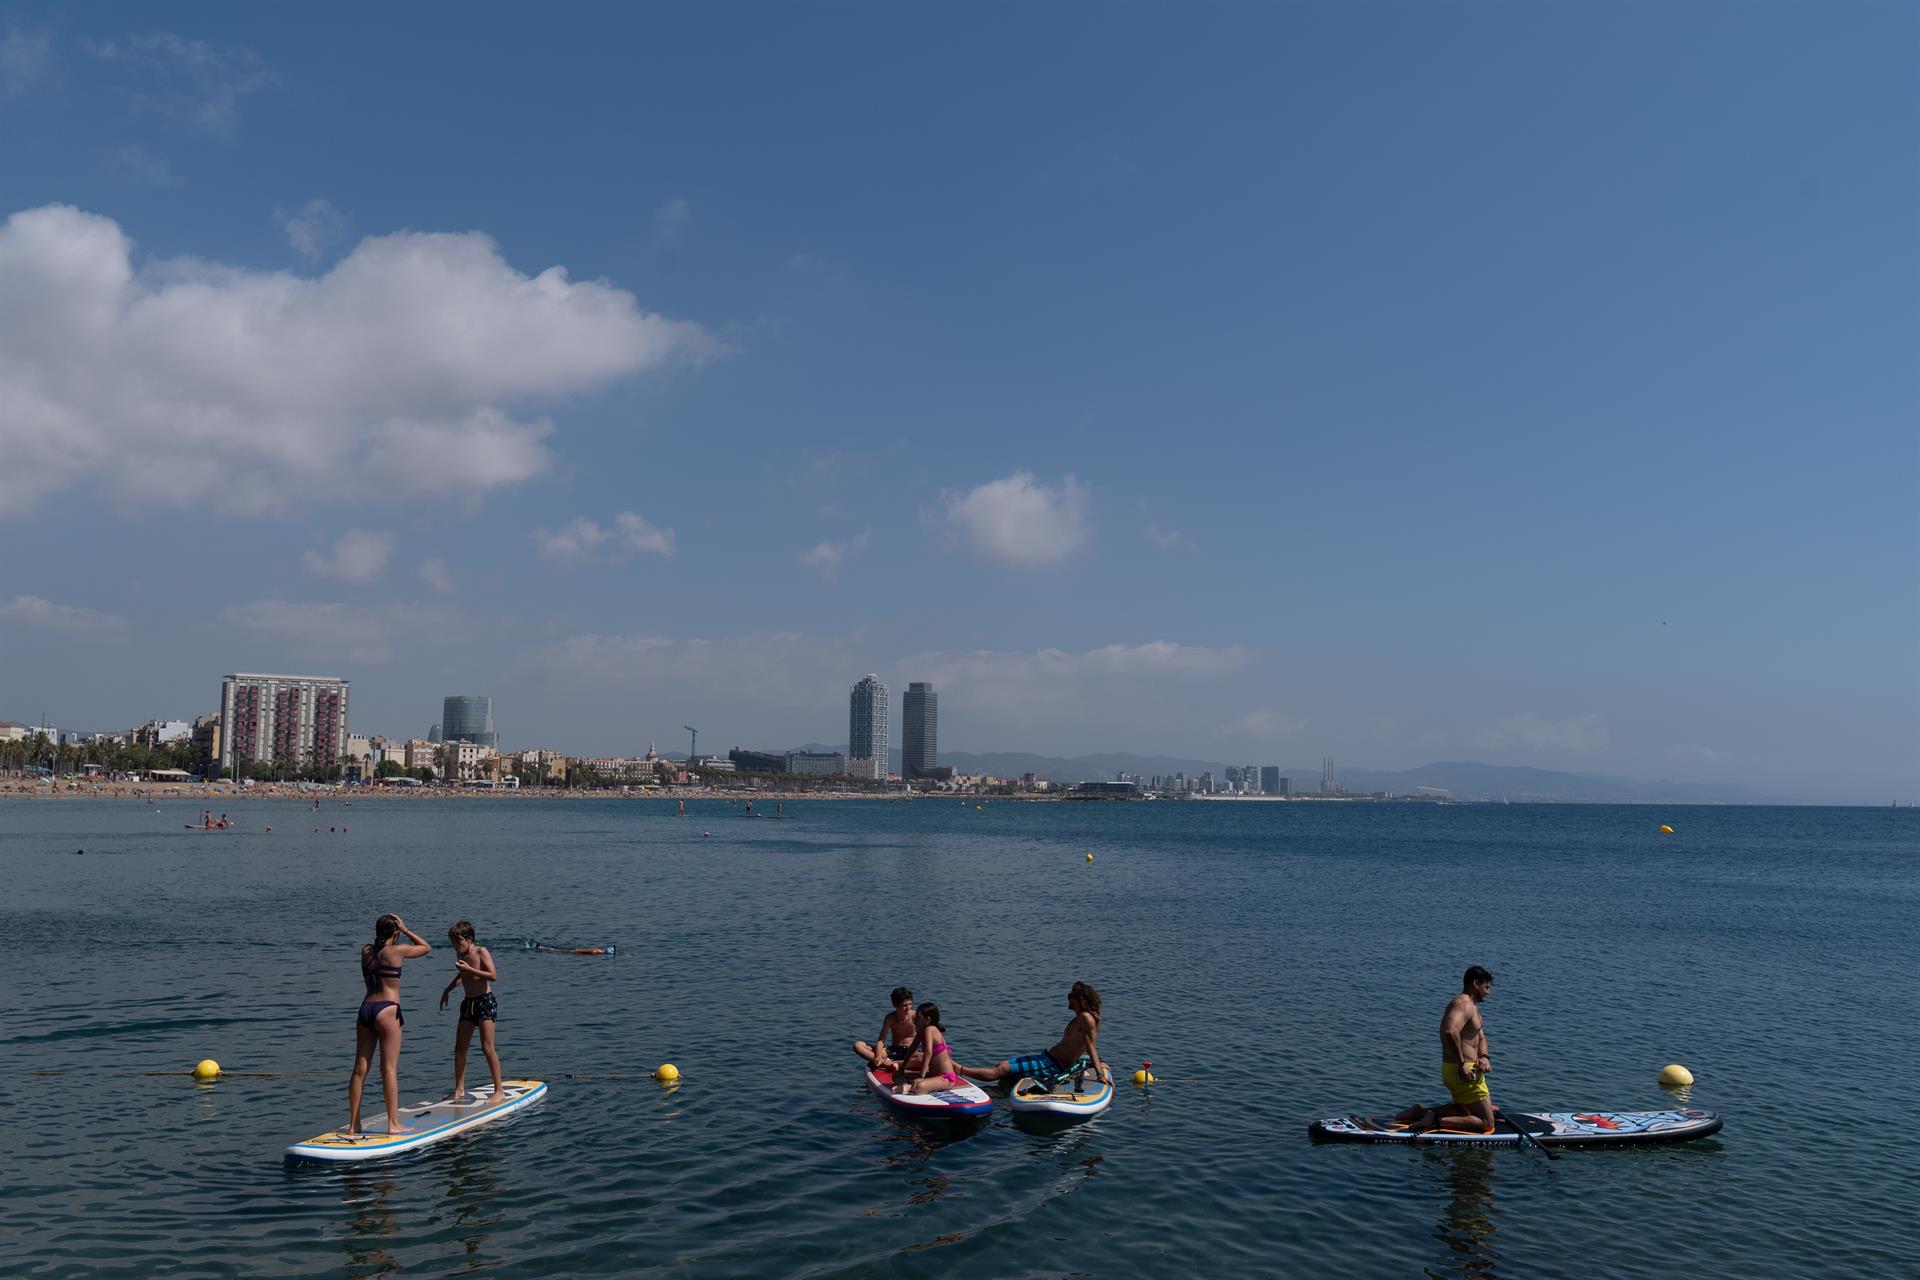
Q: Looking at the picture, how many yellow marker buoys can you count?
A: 7